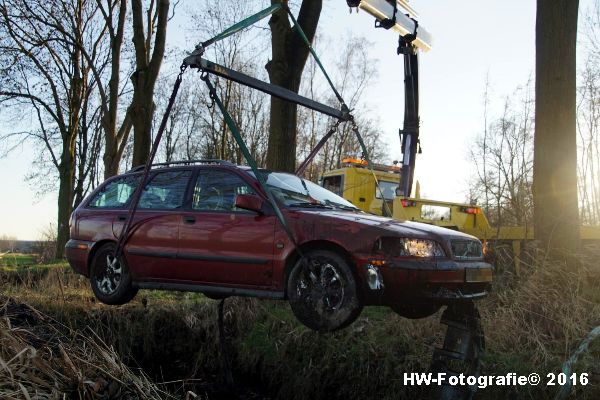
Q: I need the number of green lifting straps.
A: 4